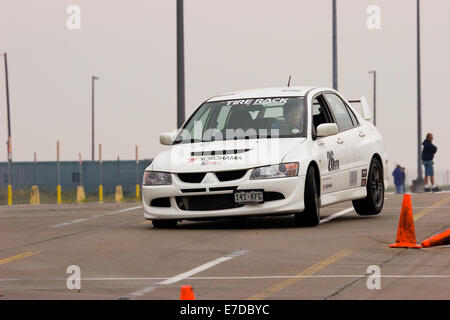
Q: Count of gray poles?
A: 6